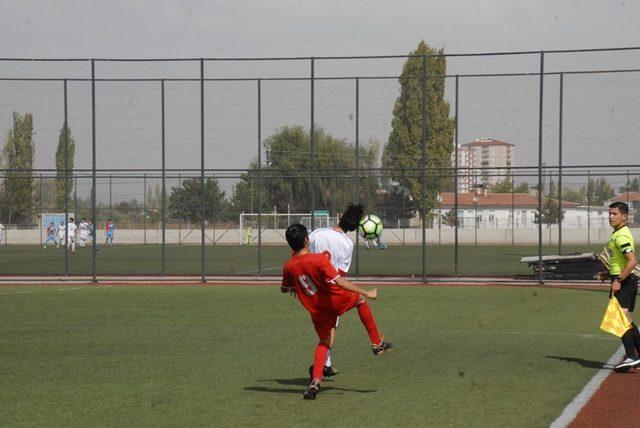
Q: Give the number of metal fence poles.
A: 11